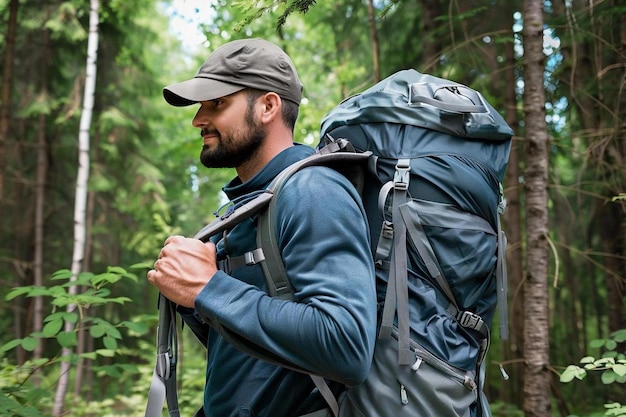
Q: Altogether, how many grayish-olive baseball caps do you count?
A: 1